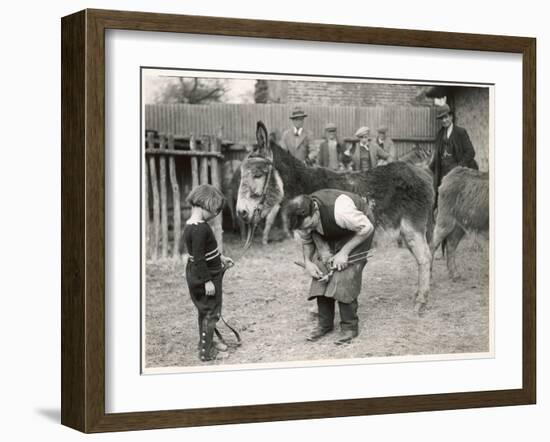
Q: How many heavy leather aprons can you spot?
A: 1